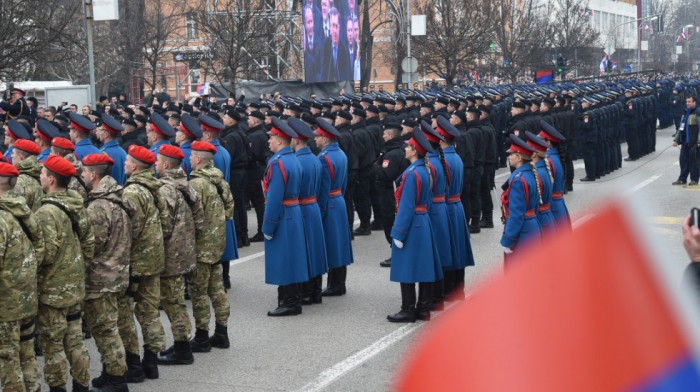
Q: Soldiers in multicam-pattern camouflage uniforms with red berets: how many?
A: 8